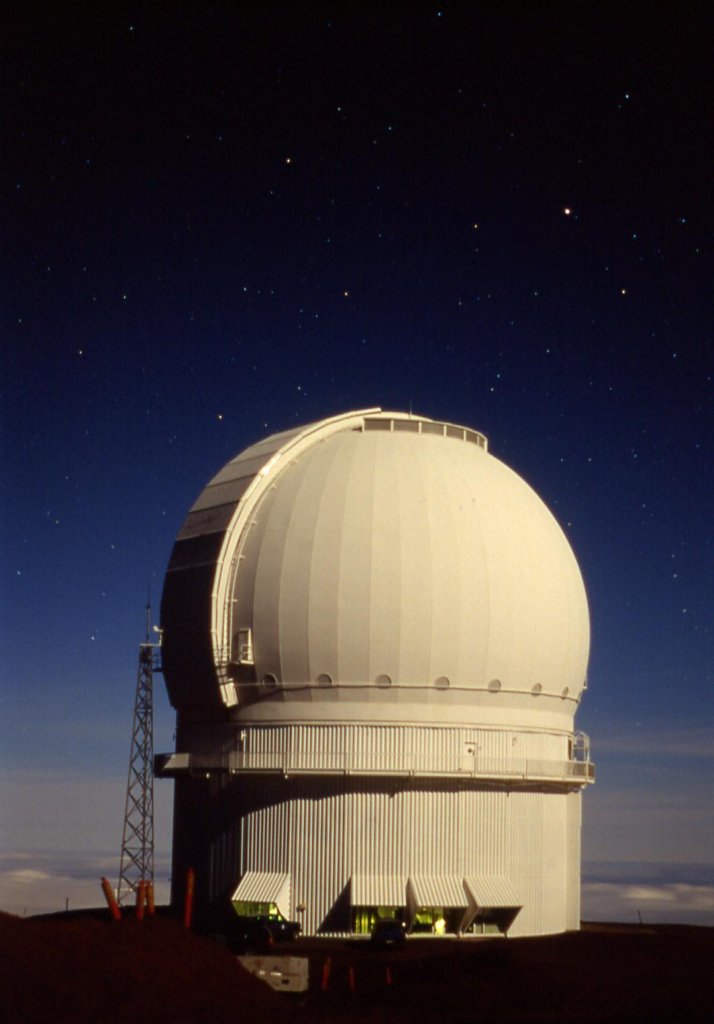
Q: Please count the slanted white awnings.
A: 4